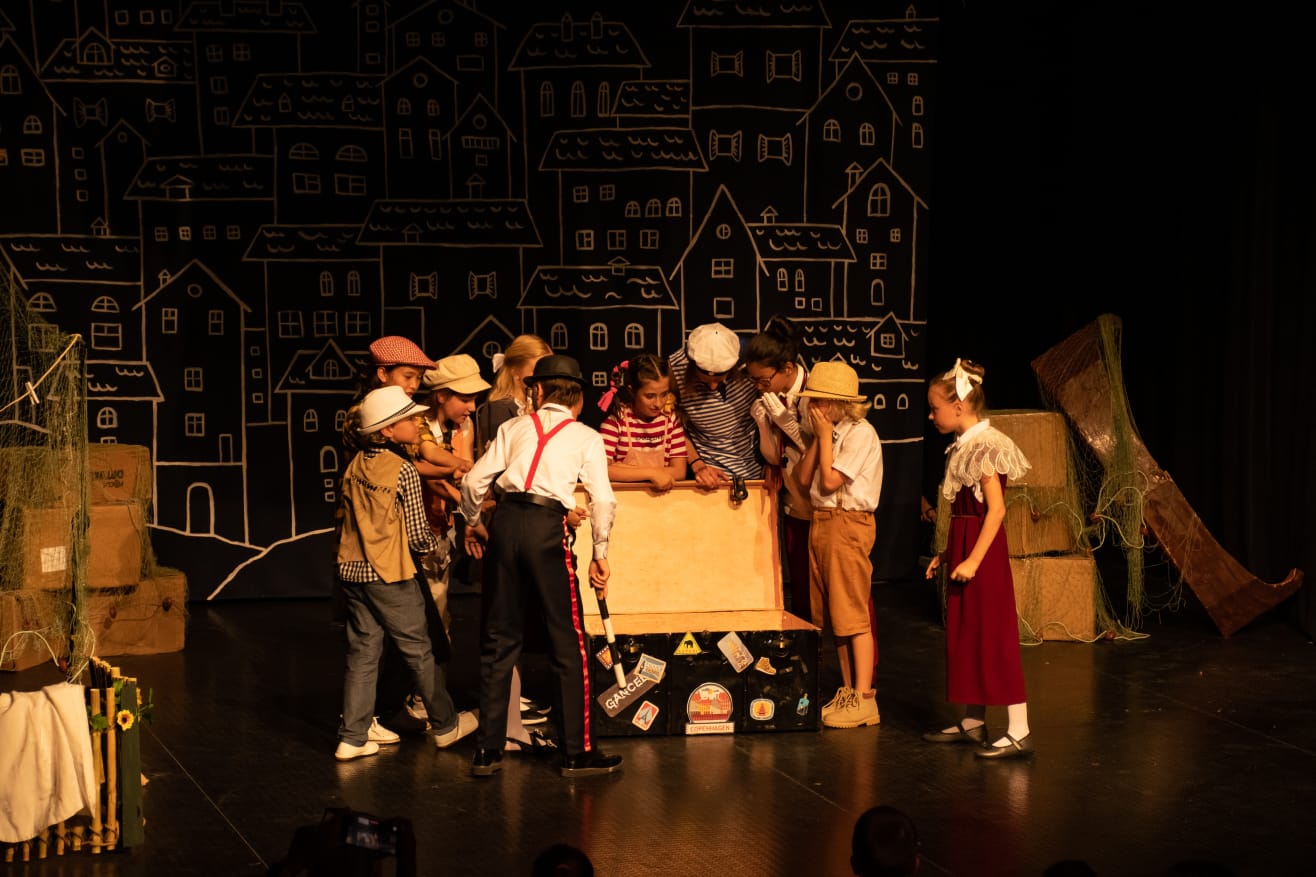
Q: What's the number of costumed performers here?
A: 10